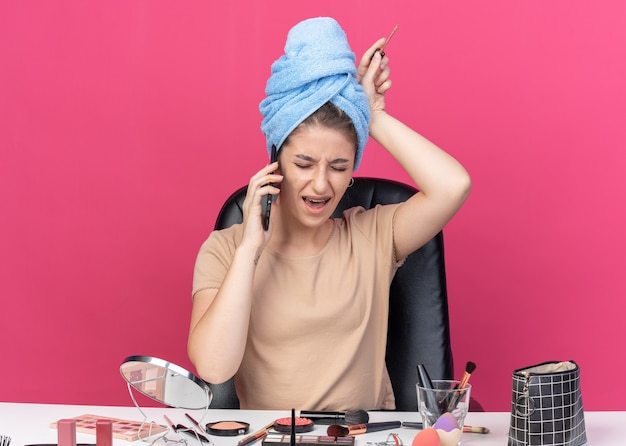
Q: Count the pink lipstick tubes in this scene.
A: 2